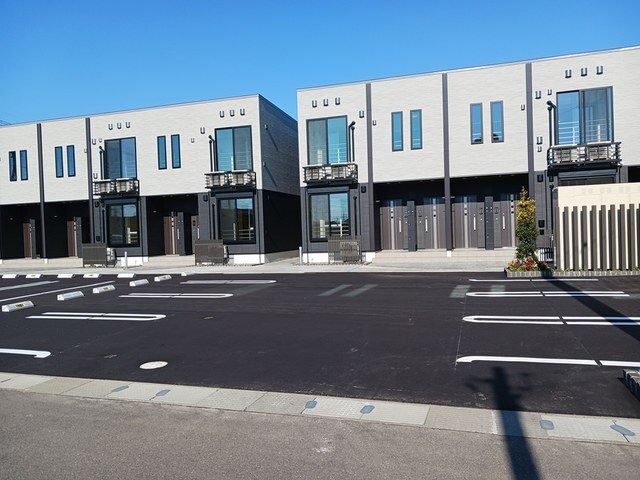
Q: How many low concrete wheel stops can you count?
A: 11